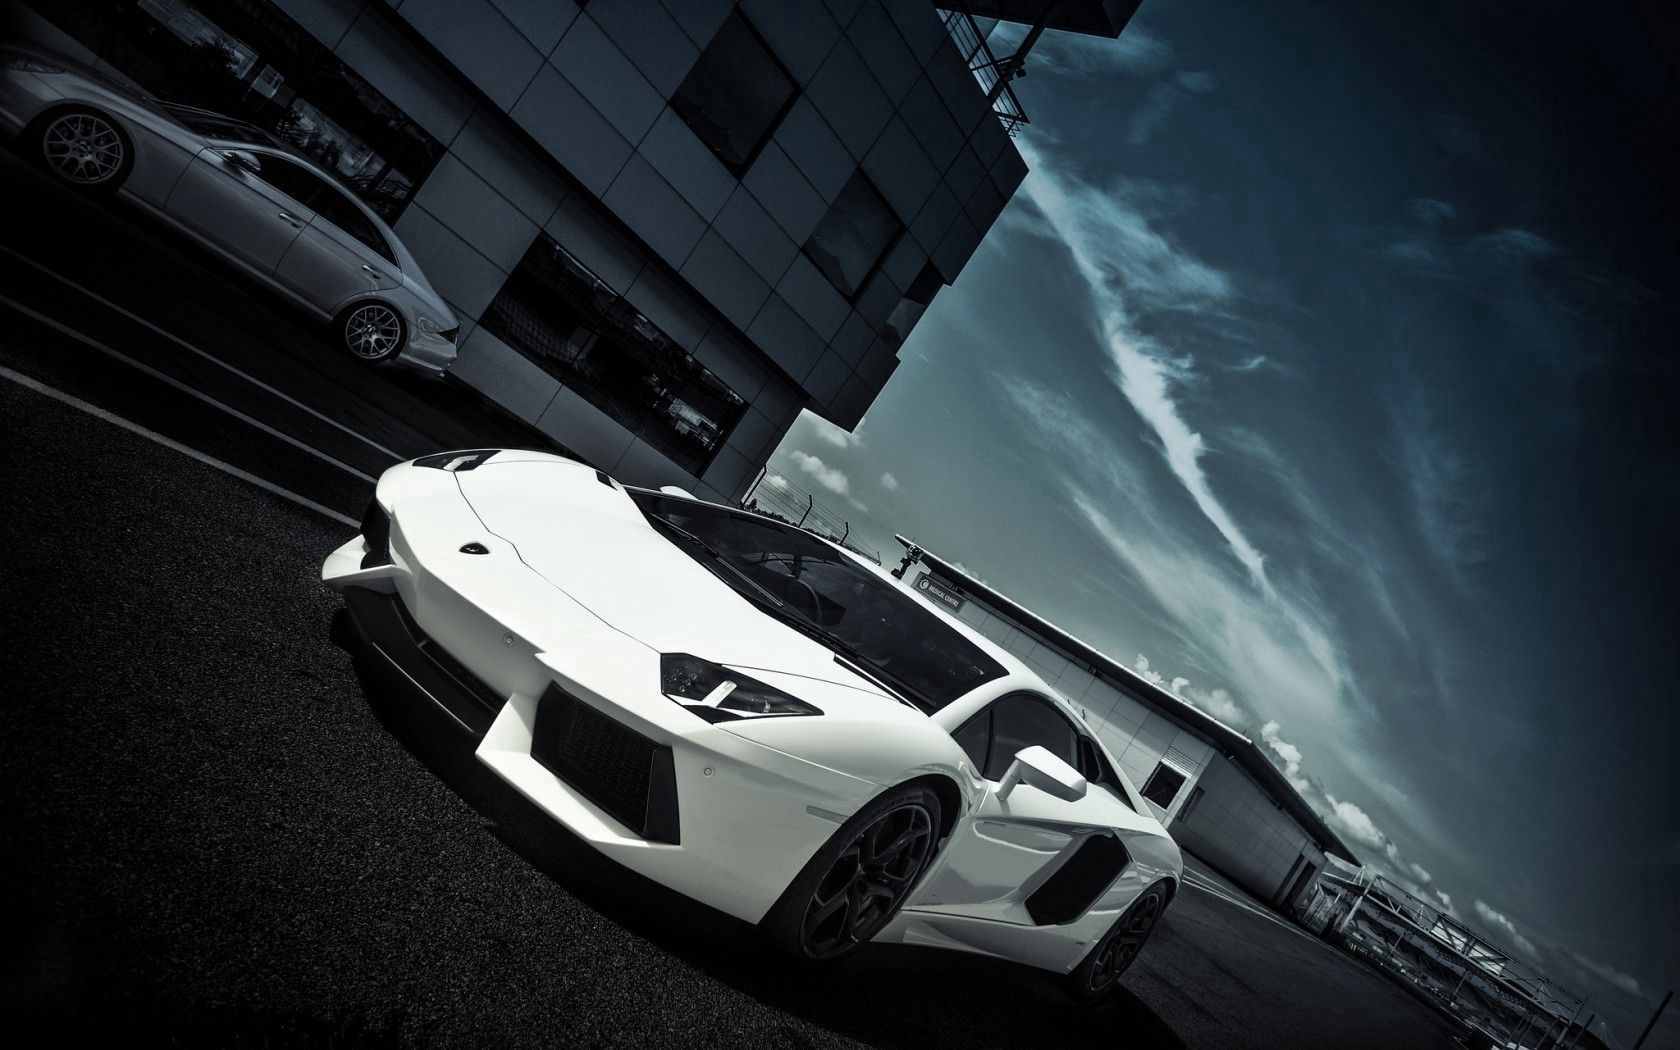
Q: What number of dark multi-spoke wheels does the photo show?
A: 2